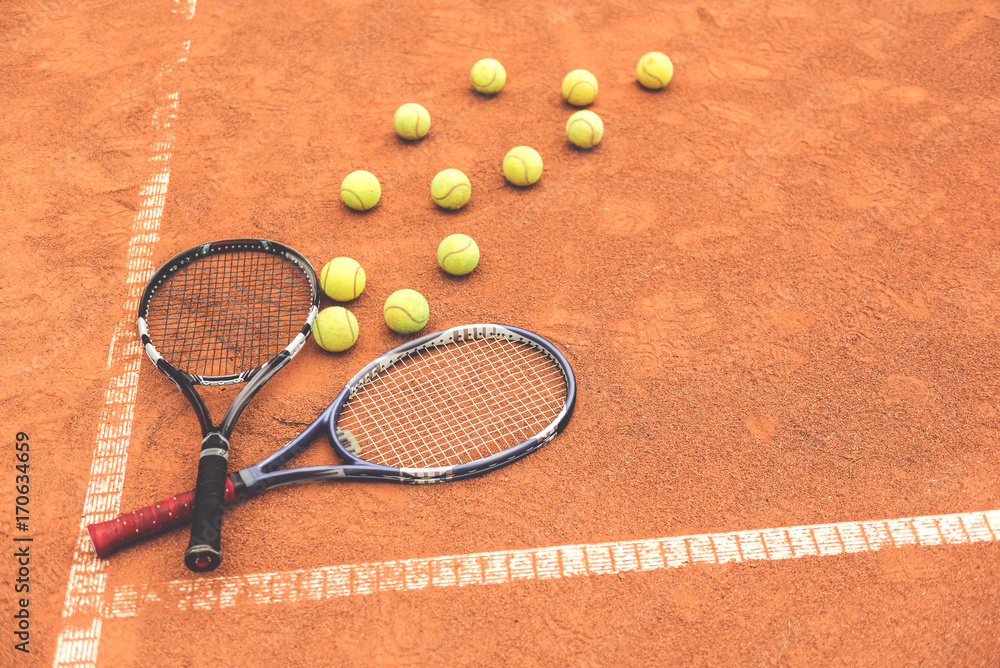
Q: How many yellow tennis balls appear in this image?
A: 12